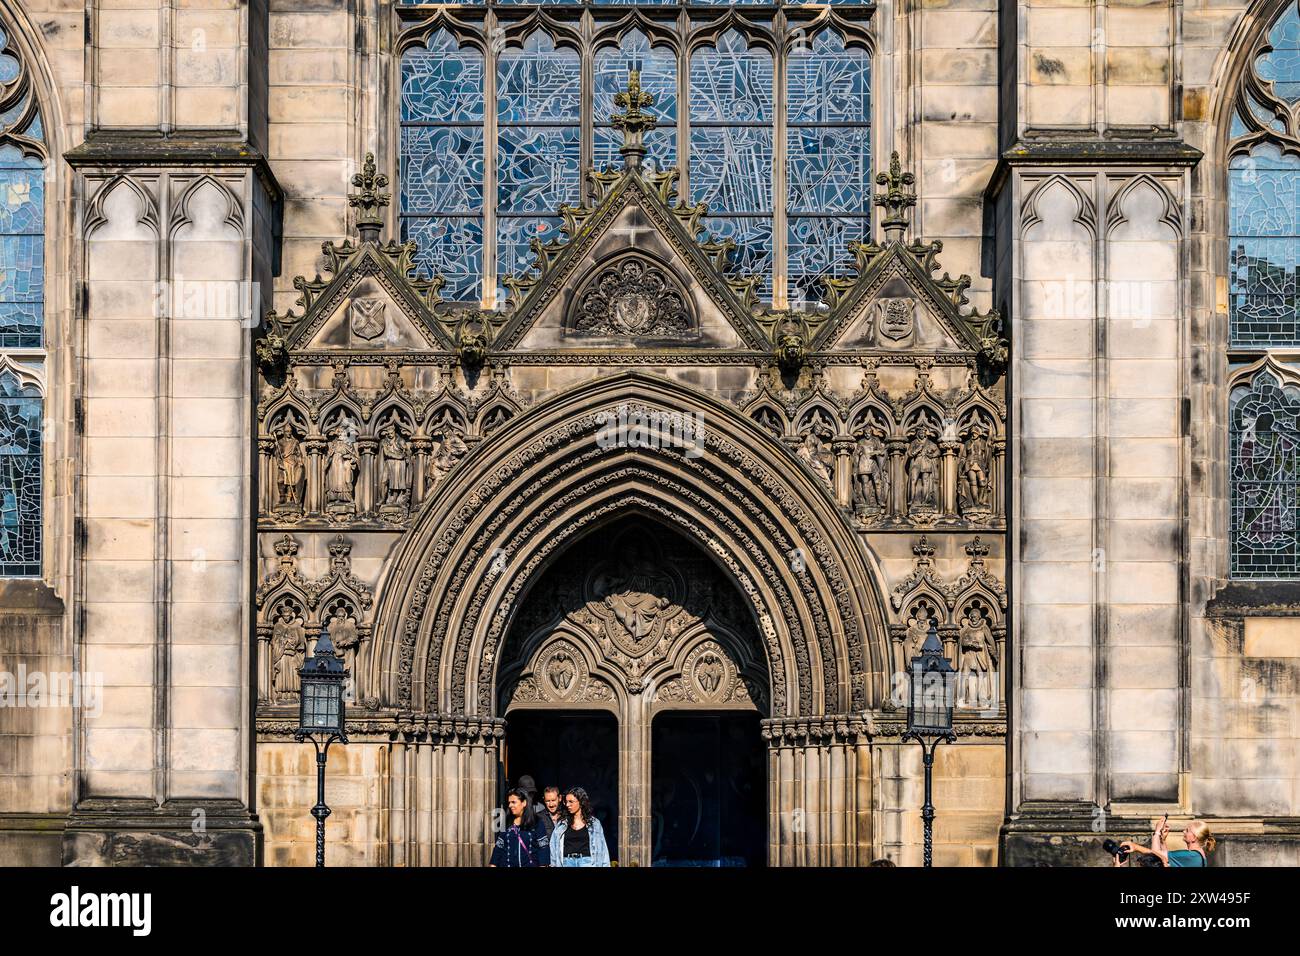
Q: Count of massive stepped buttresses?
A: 2